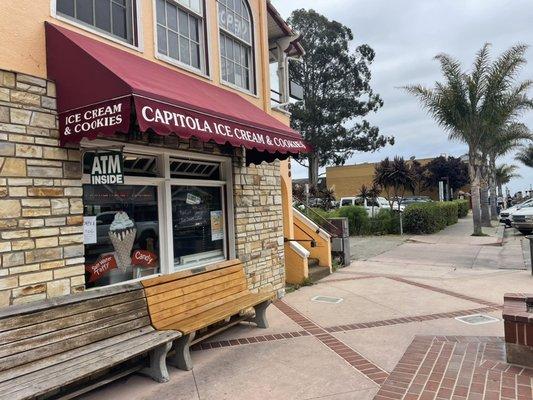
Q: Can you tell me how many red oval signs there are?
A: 2